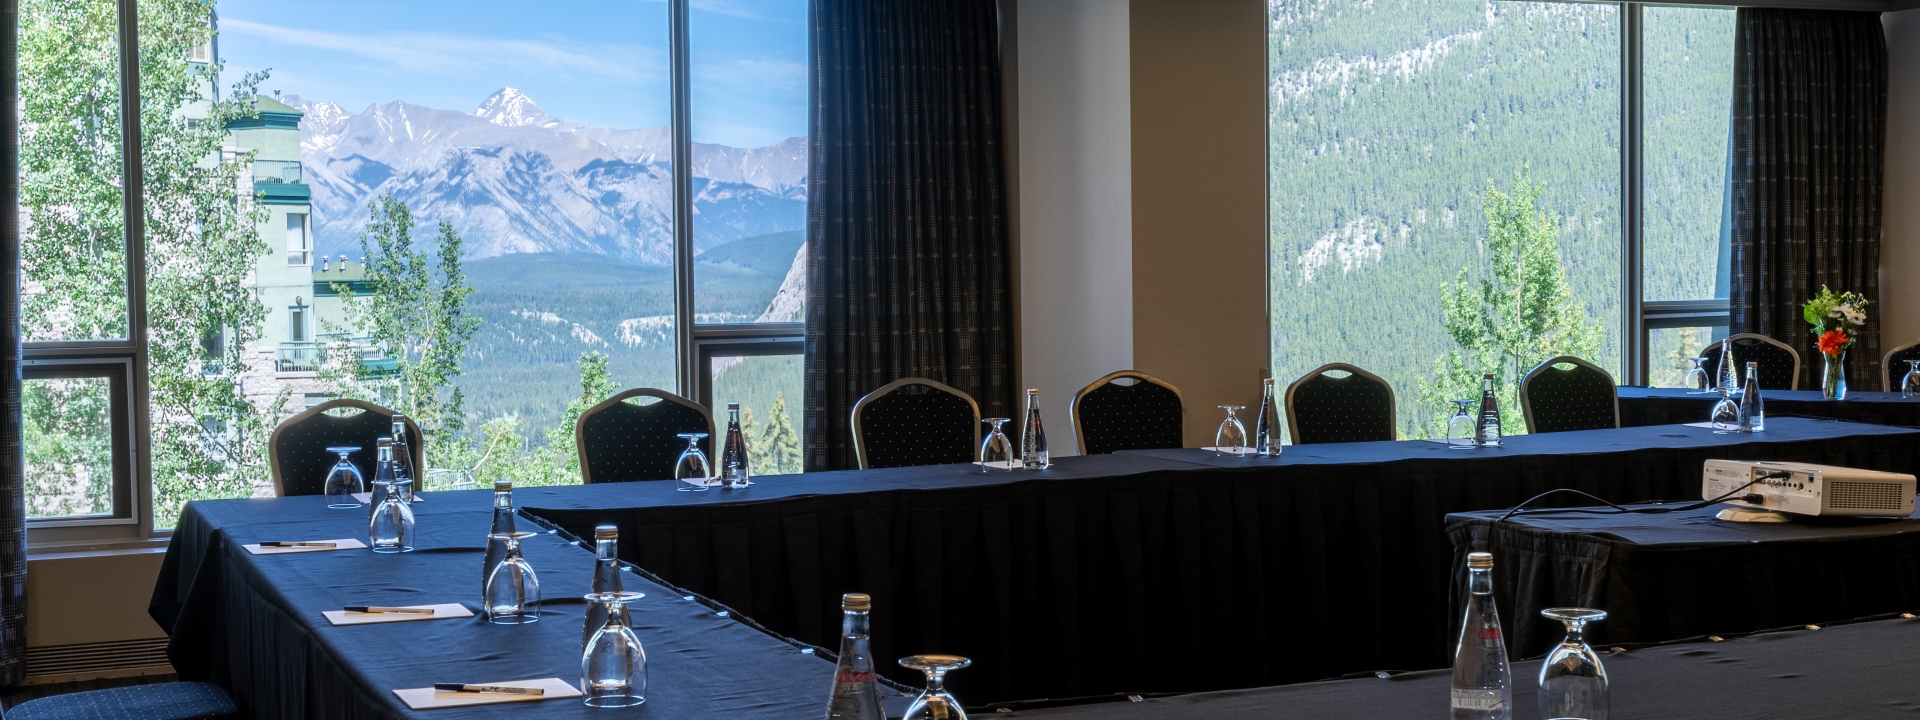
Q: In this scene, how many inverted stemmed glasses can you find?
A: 13